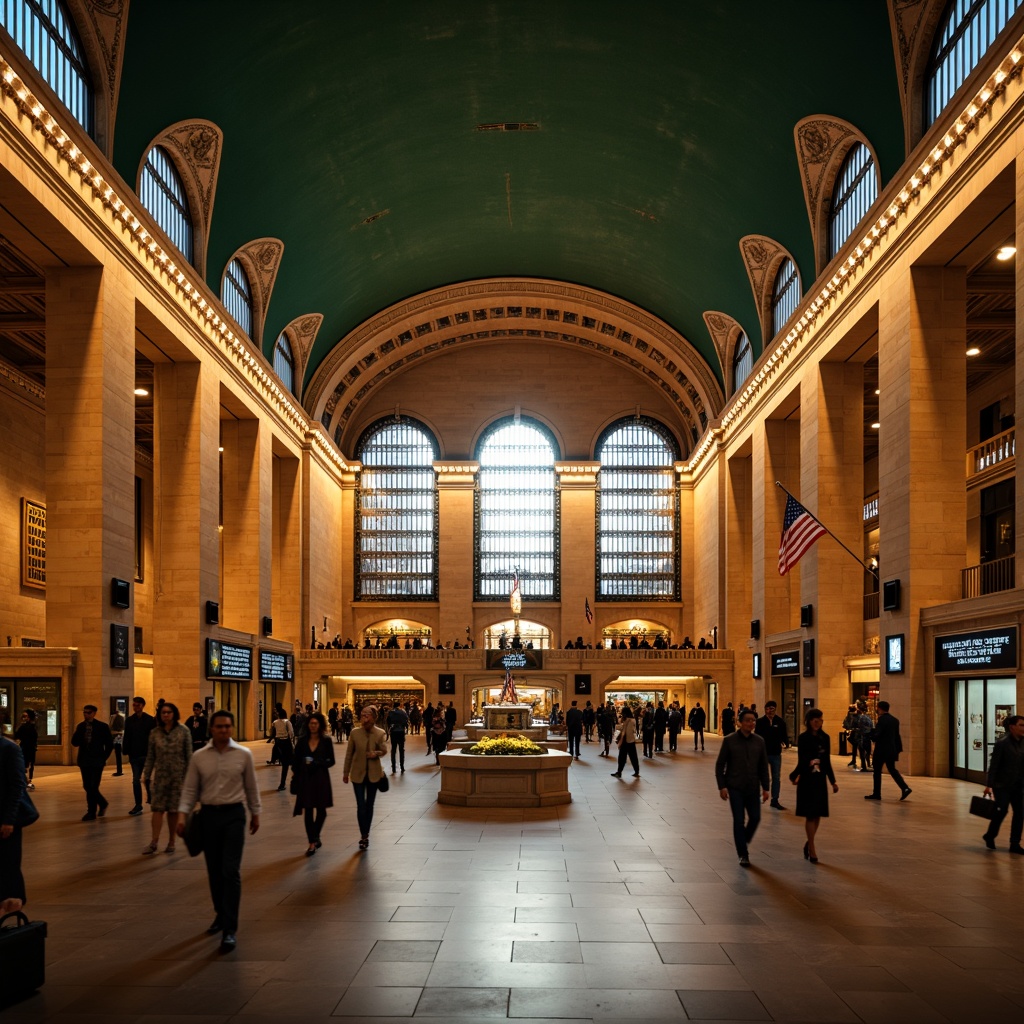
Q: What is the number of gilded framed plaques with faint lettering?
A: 1